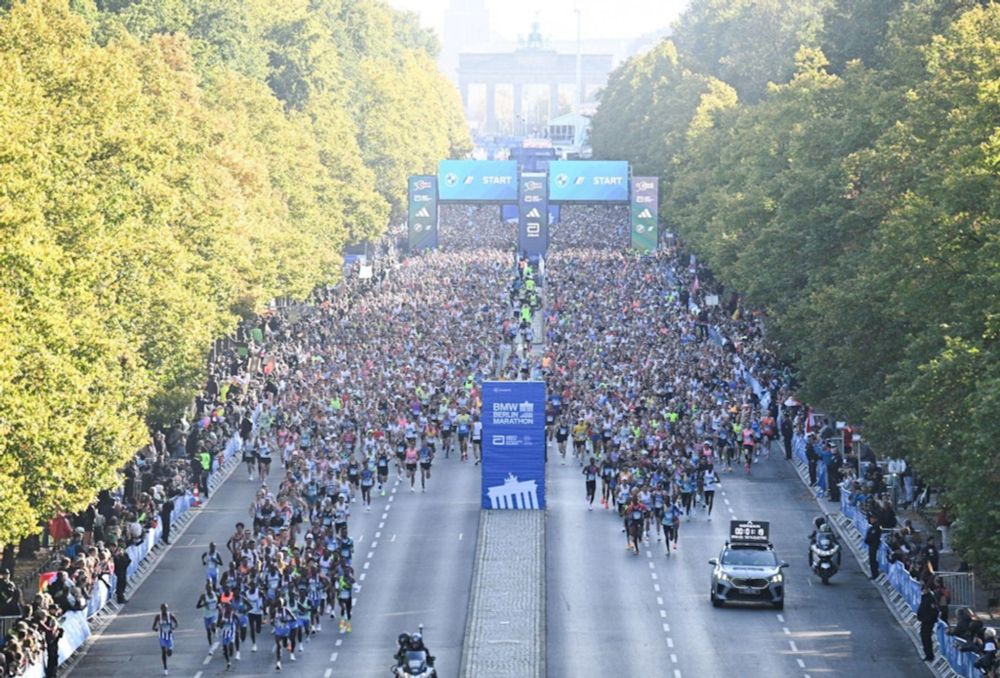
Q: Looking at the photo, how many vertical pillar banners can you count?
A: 4